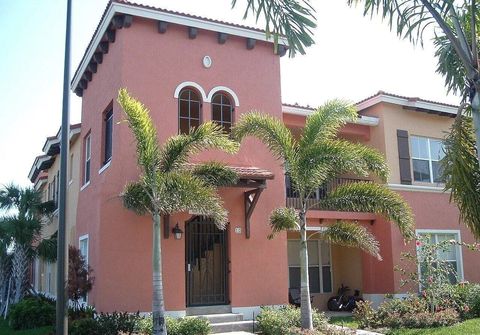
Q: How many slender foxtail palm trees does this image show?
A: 2